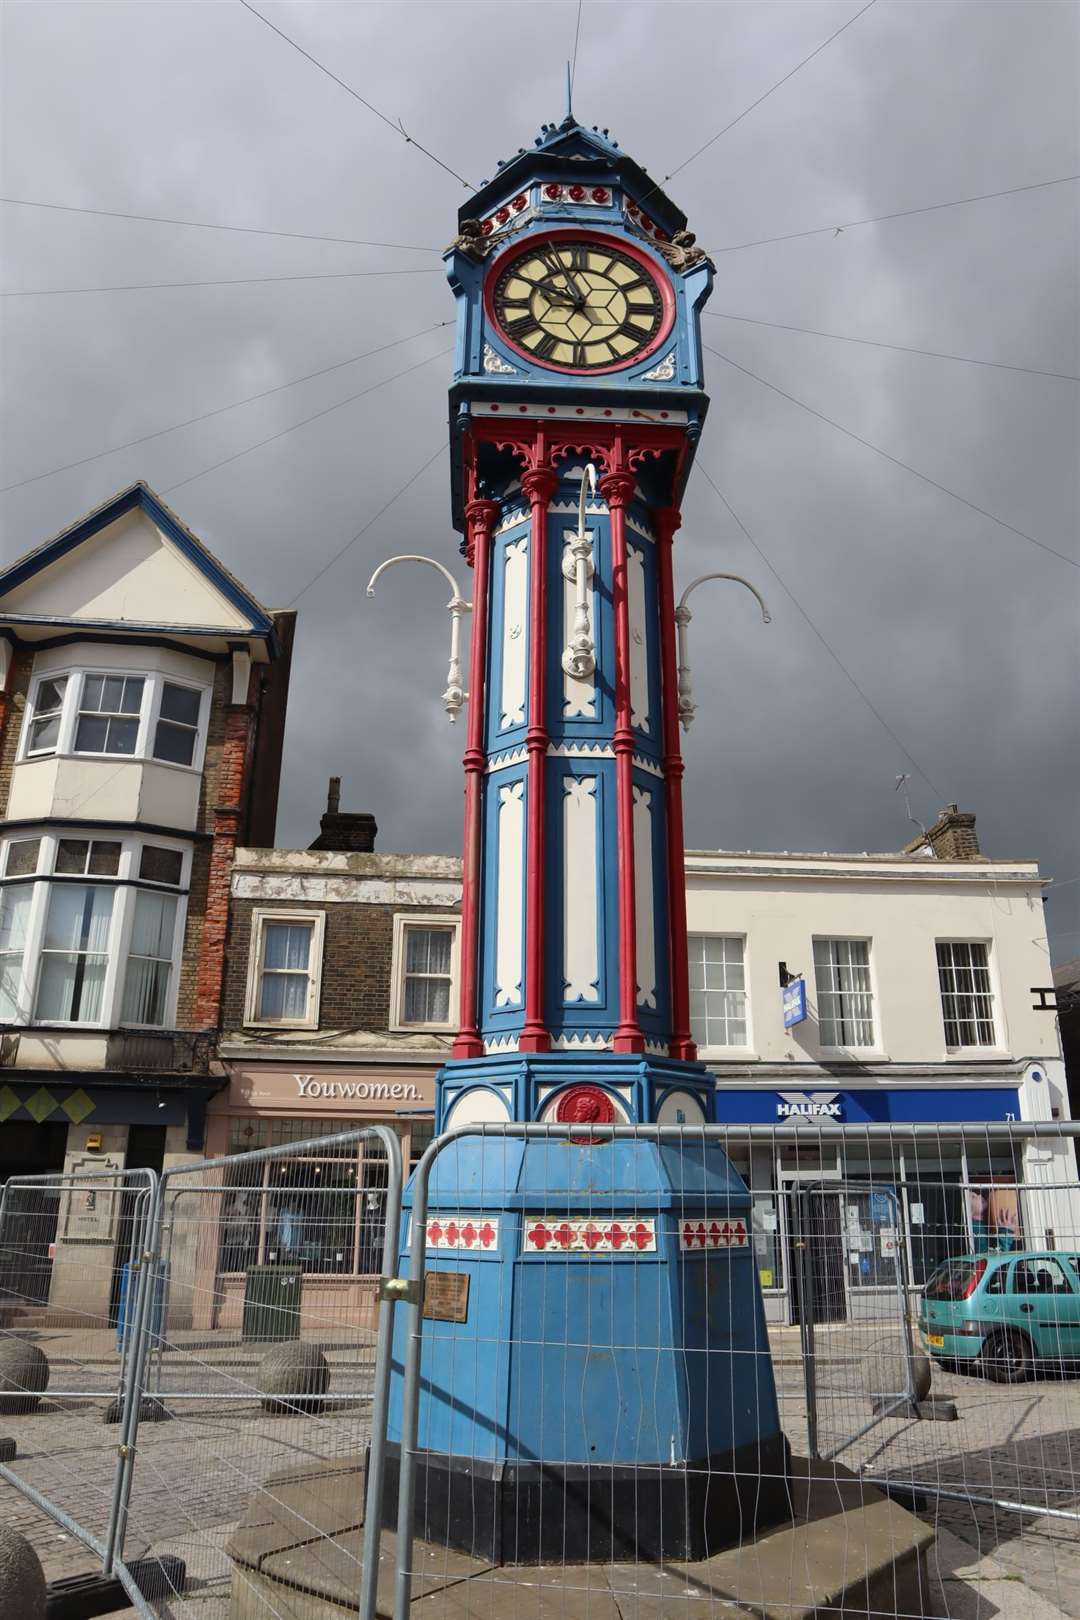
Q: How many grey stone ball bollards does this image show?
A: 4